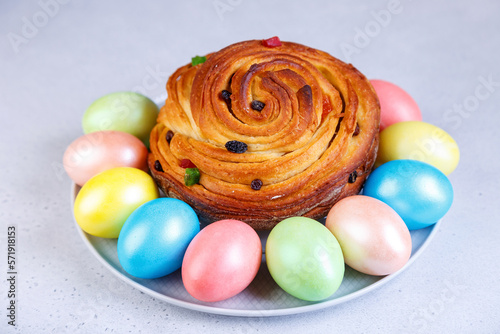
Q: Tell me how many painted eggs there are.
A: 10